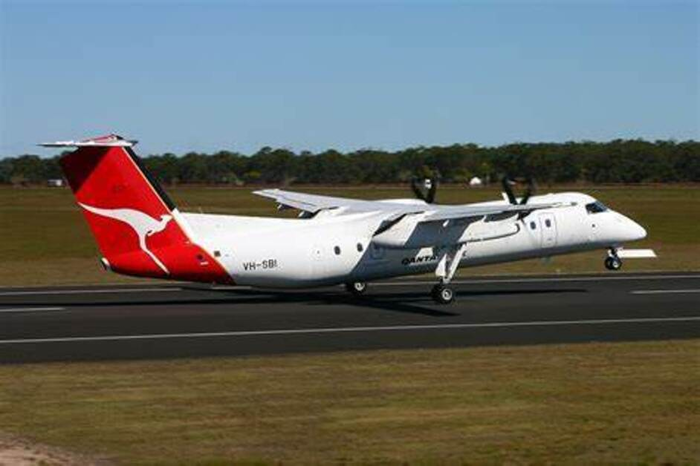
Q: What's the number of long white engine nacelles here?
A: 2